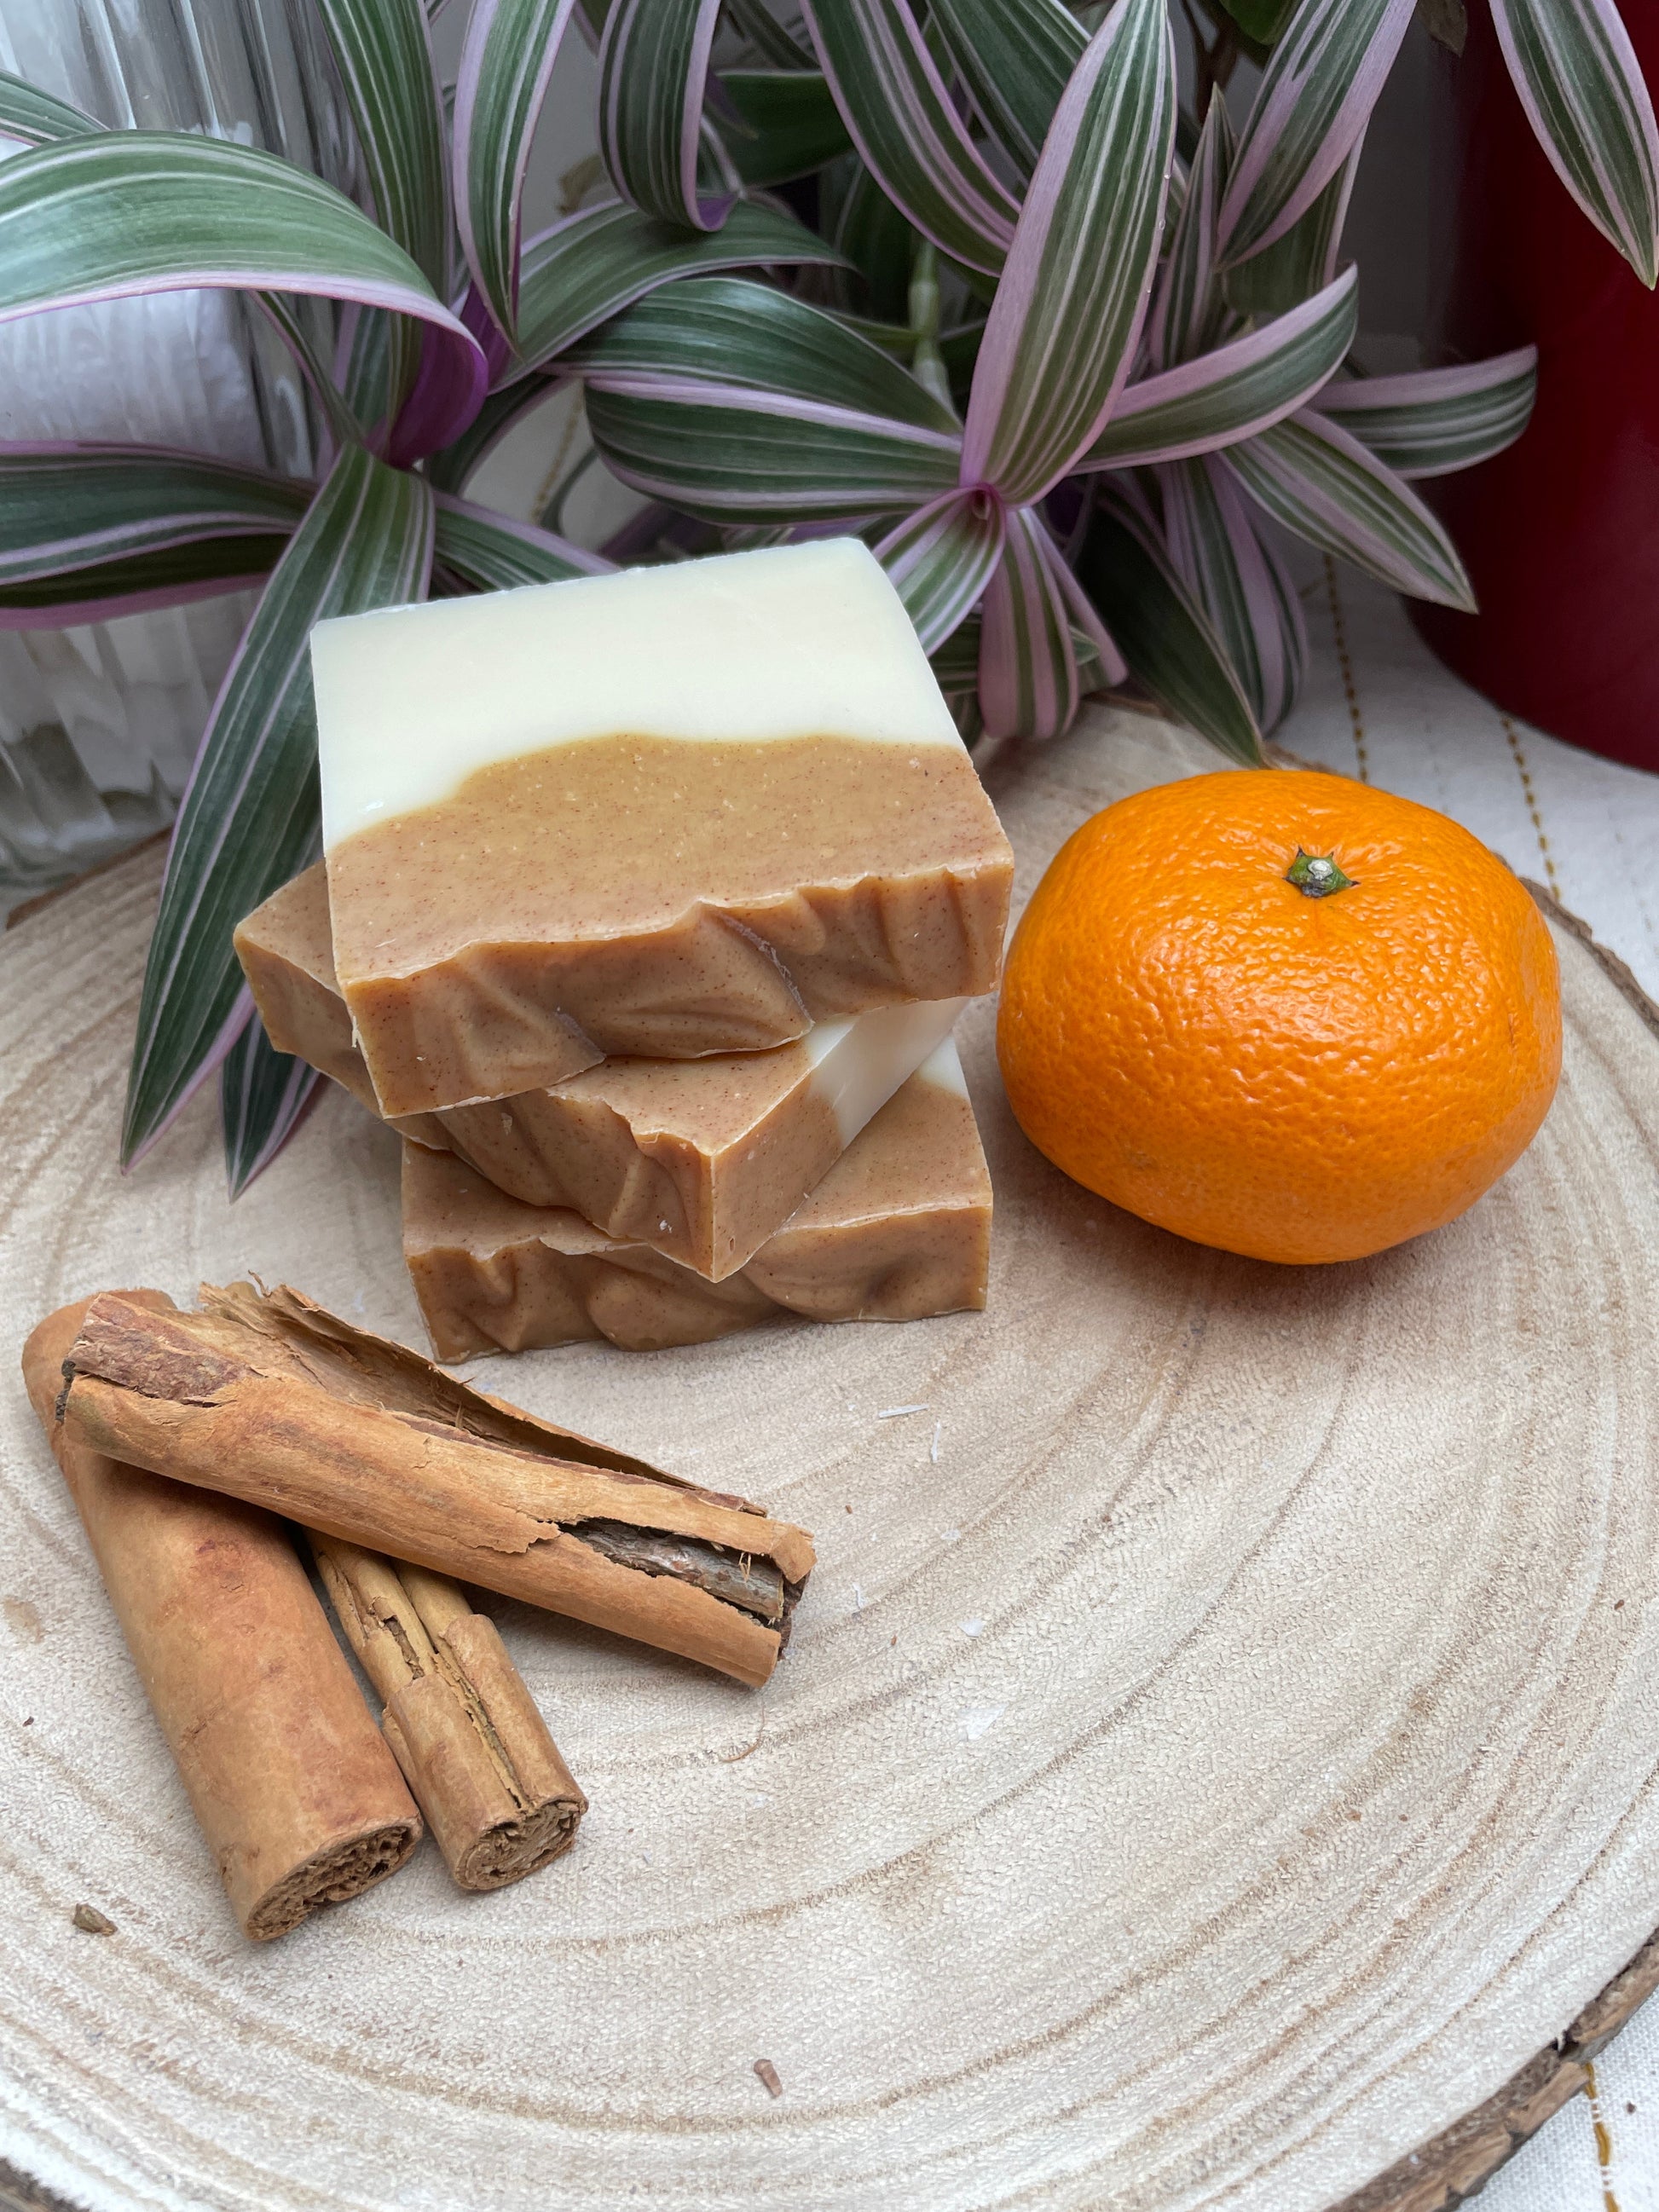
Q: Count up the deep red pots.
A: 1